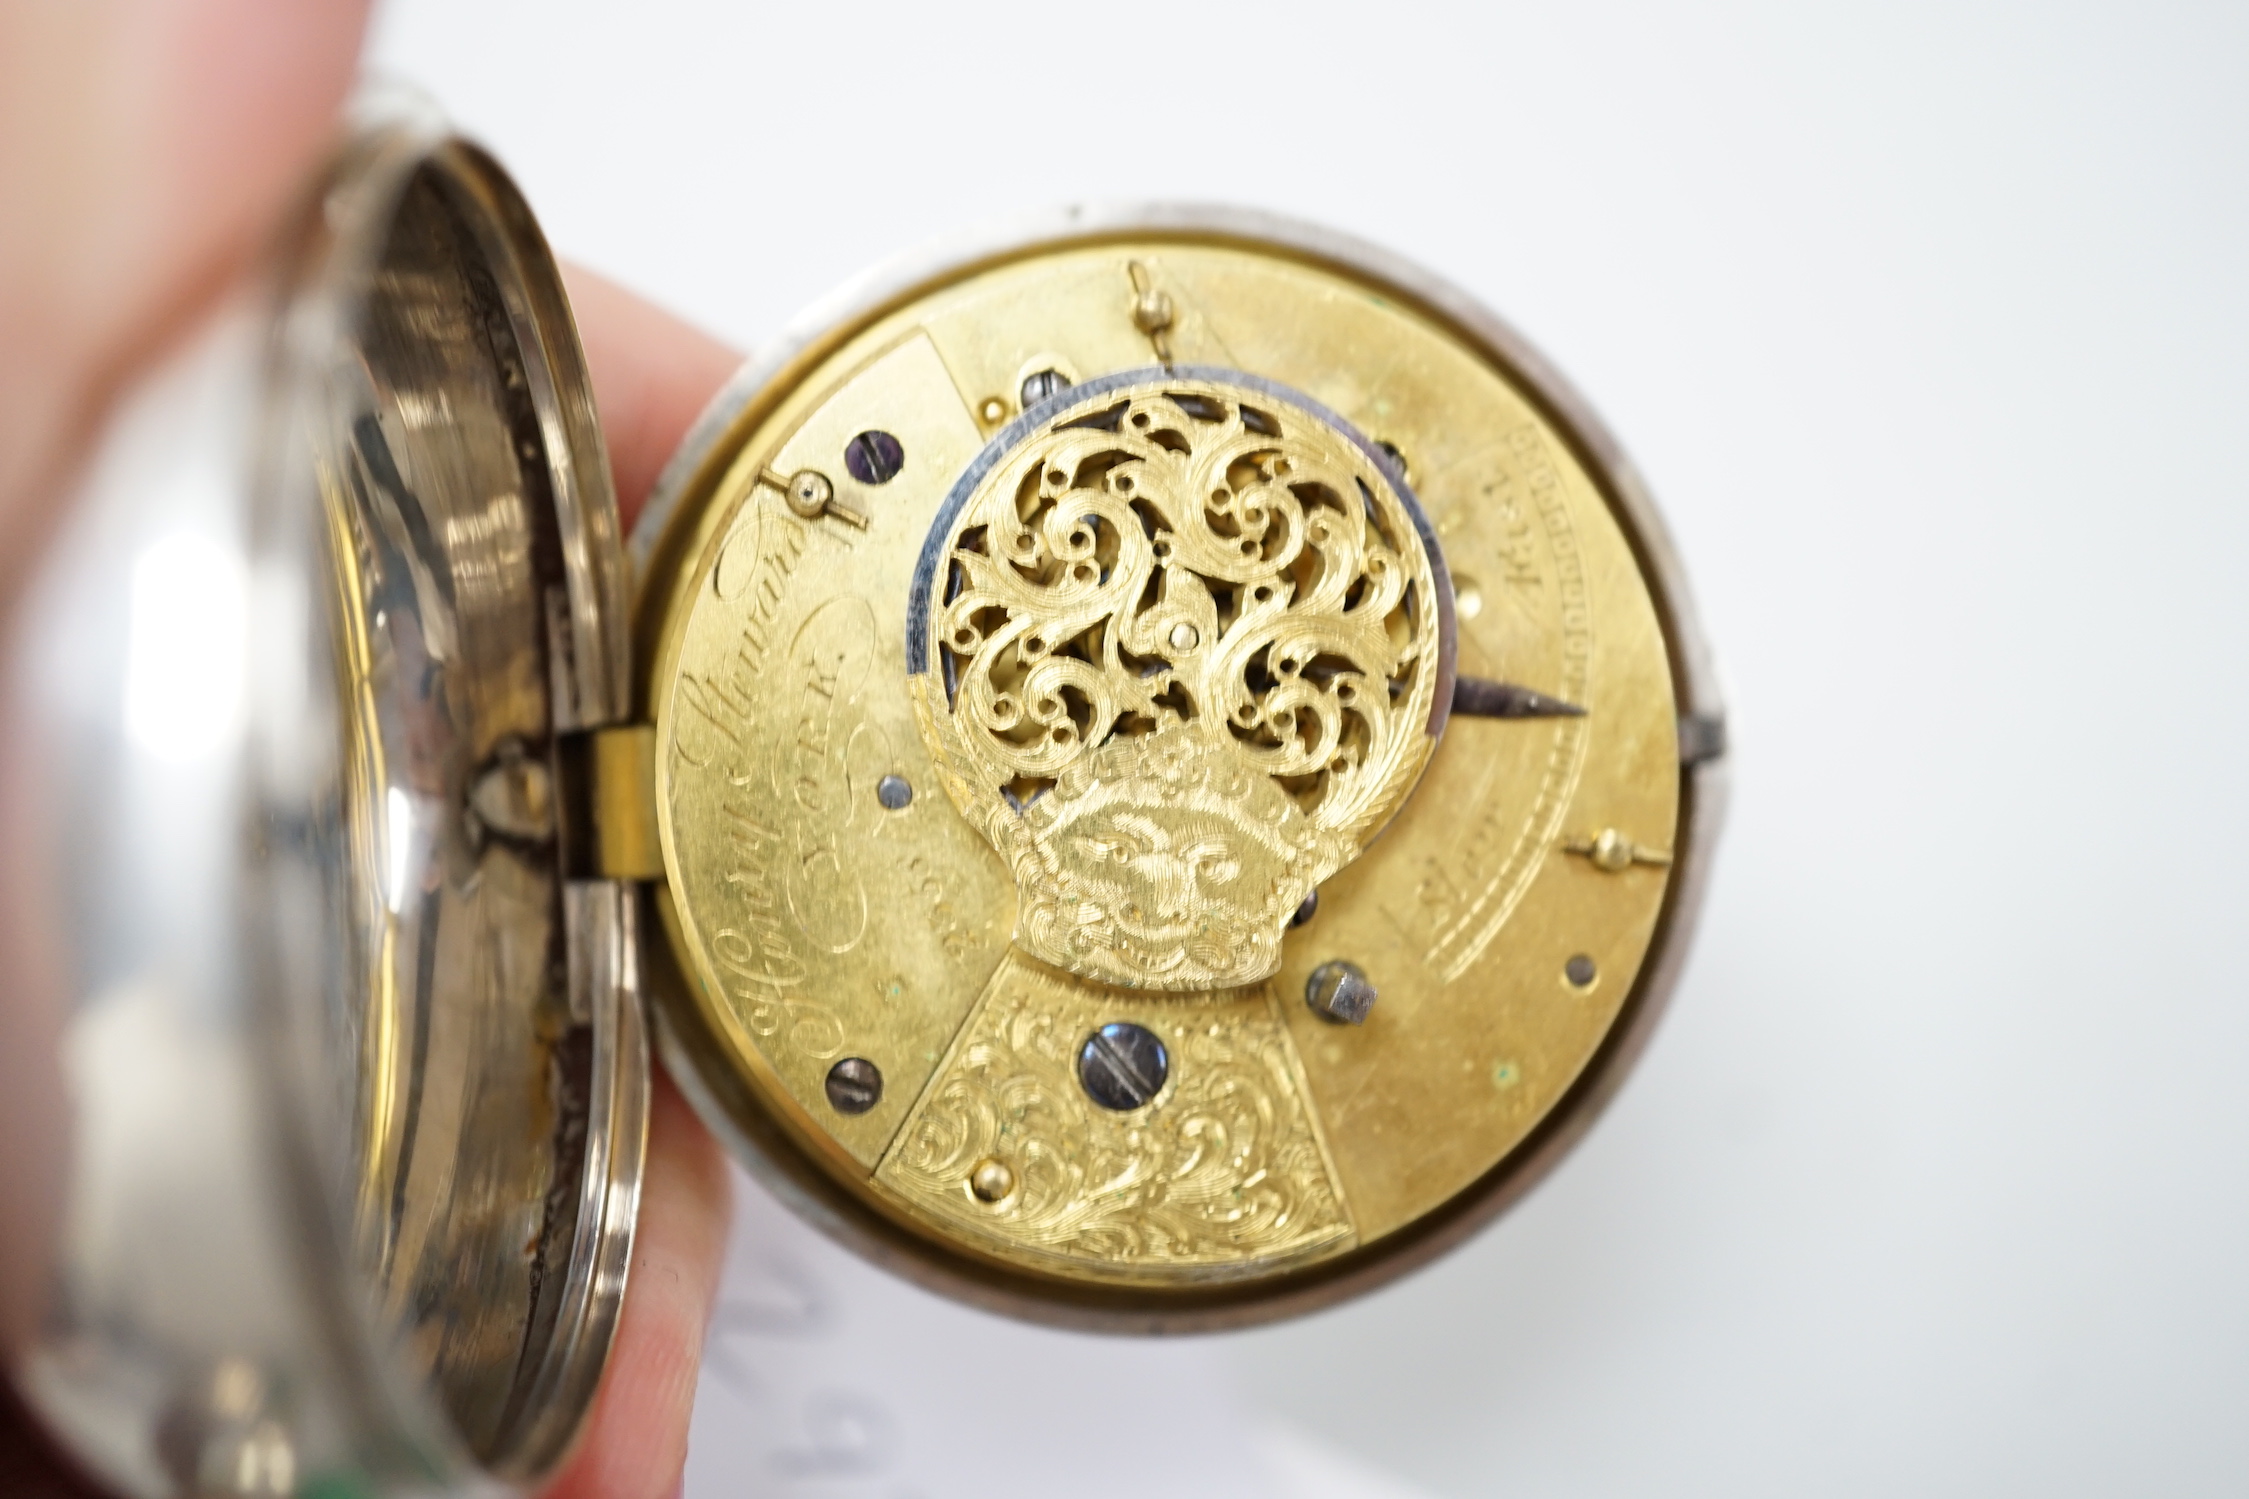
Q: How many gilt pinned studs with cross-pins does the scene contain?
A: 3